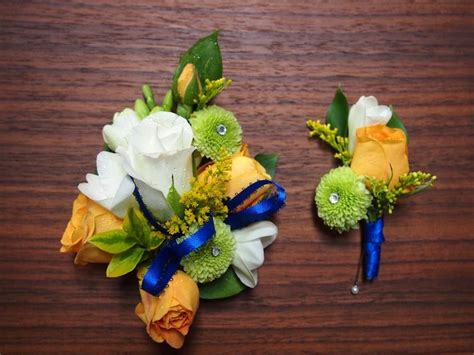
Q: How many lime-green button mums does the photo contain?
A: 3